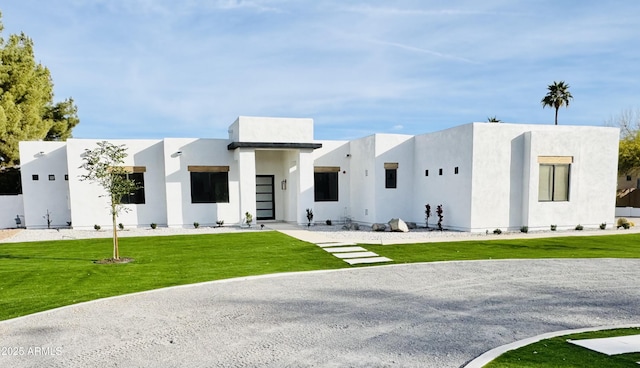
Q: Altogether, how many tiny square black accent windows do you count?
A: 6